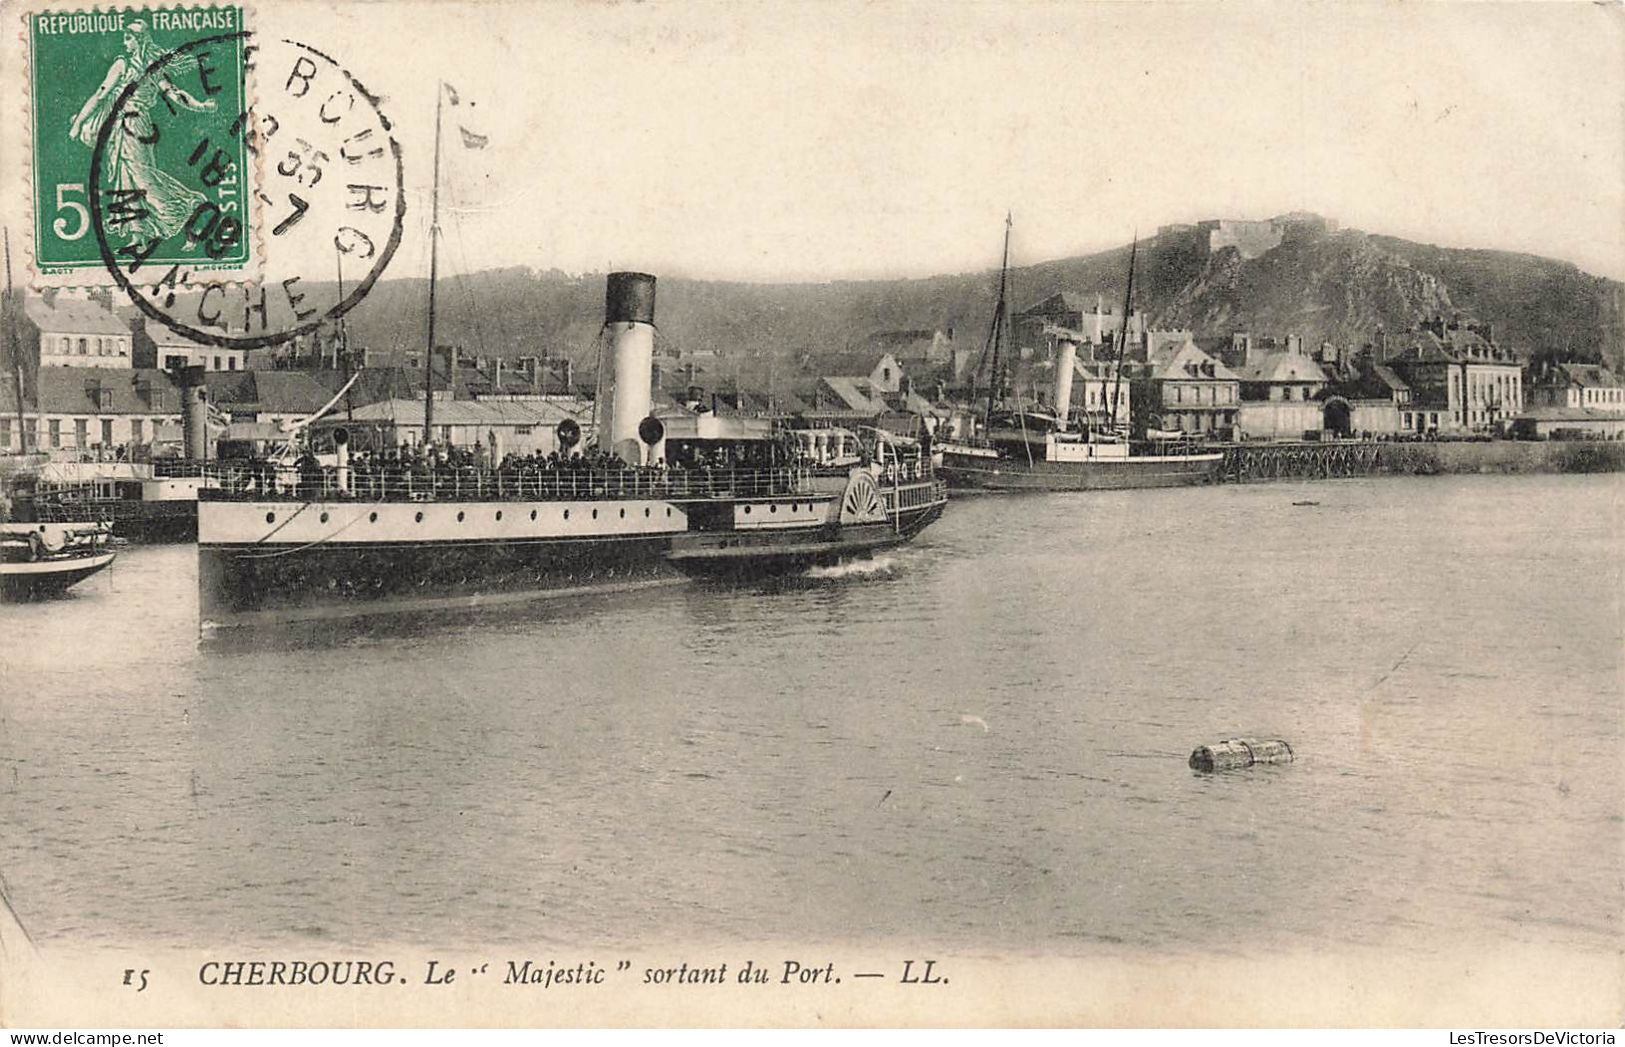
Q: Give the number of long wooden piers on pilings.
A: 1